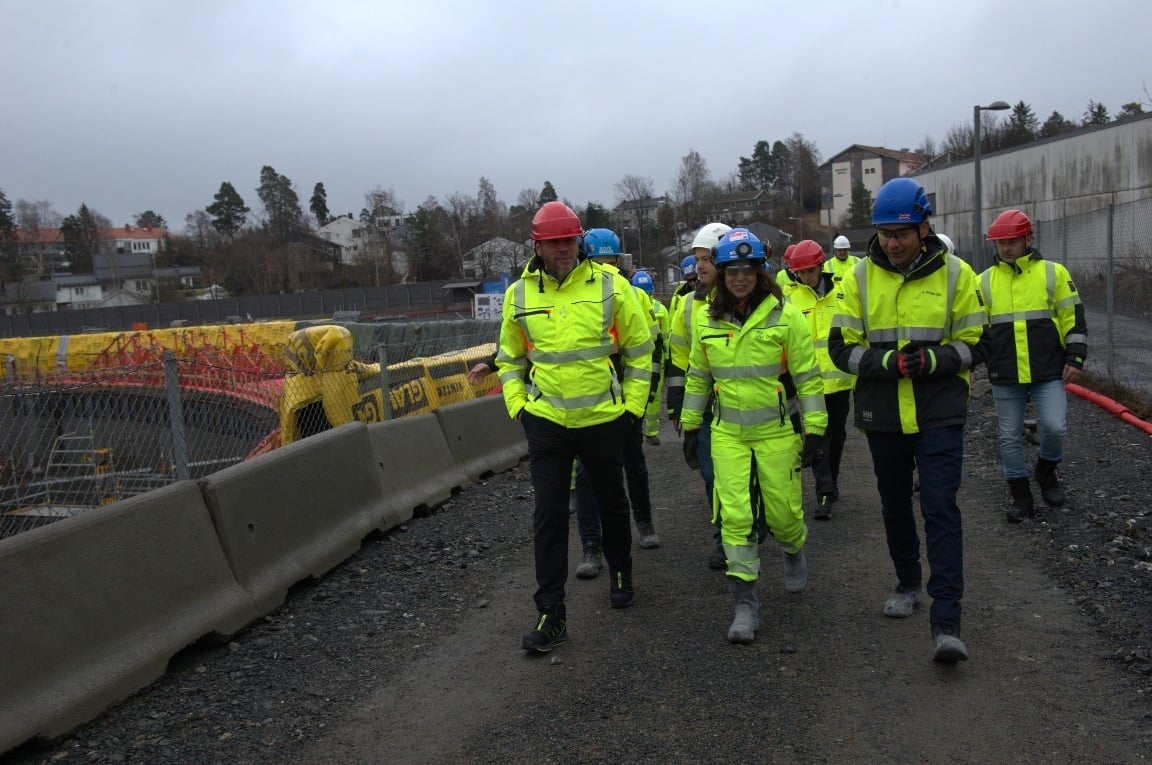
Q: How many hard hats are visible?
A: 13